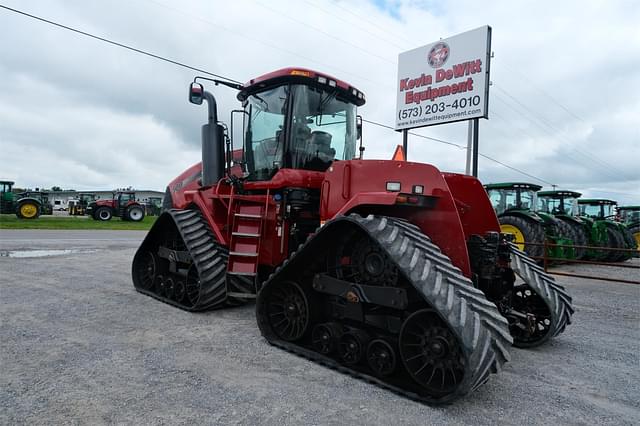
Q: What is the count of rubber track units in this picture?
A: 3